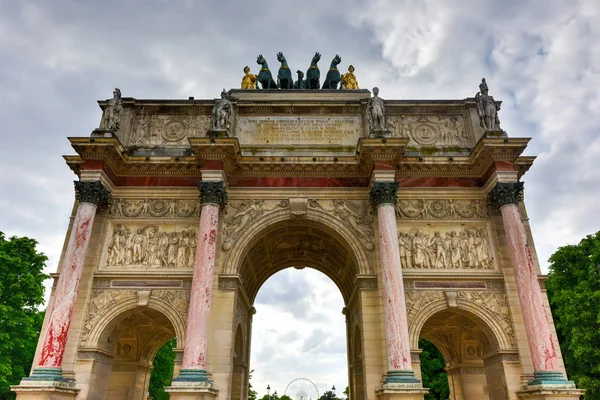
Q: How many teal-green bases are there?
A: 4